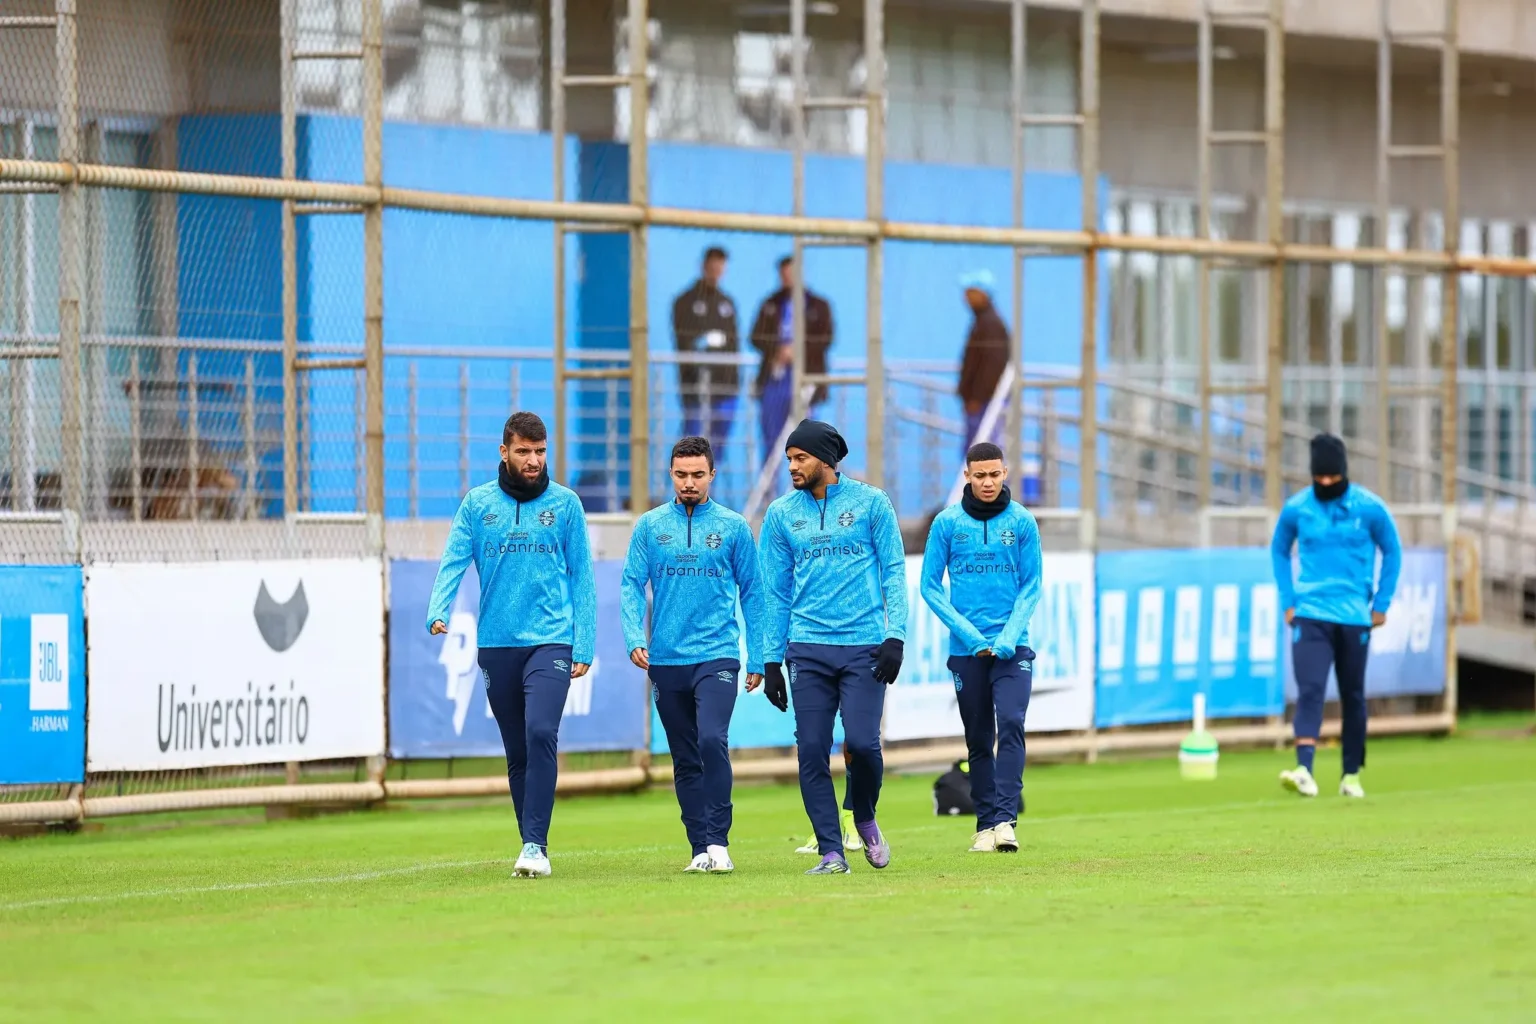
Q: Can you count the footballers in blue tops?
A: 5